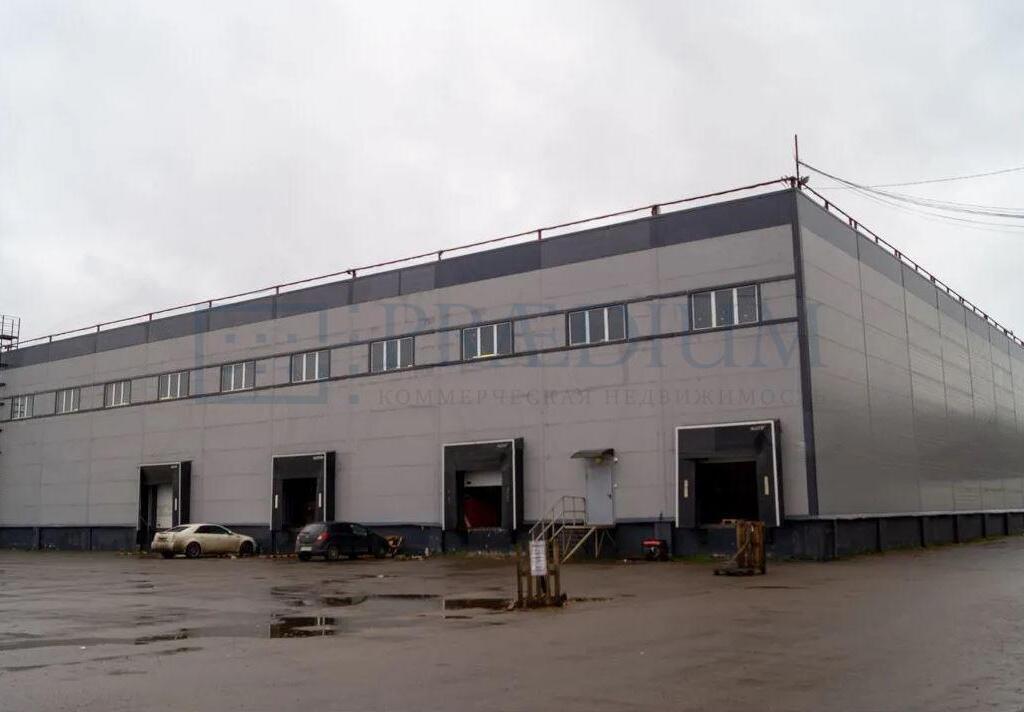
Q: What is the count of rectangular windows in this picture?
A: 10